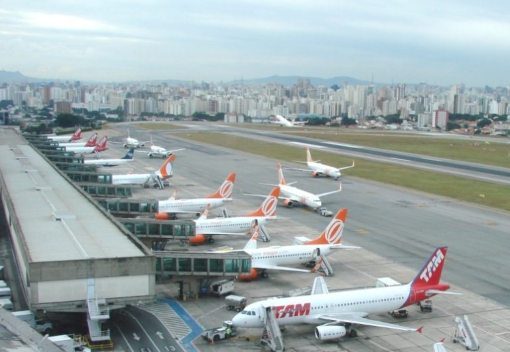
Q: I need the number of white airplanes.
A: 14